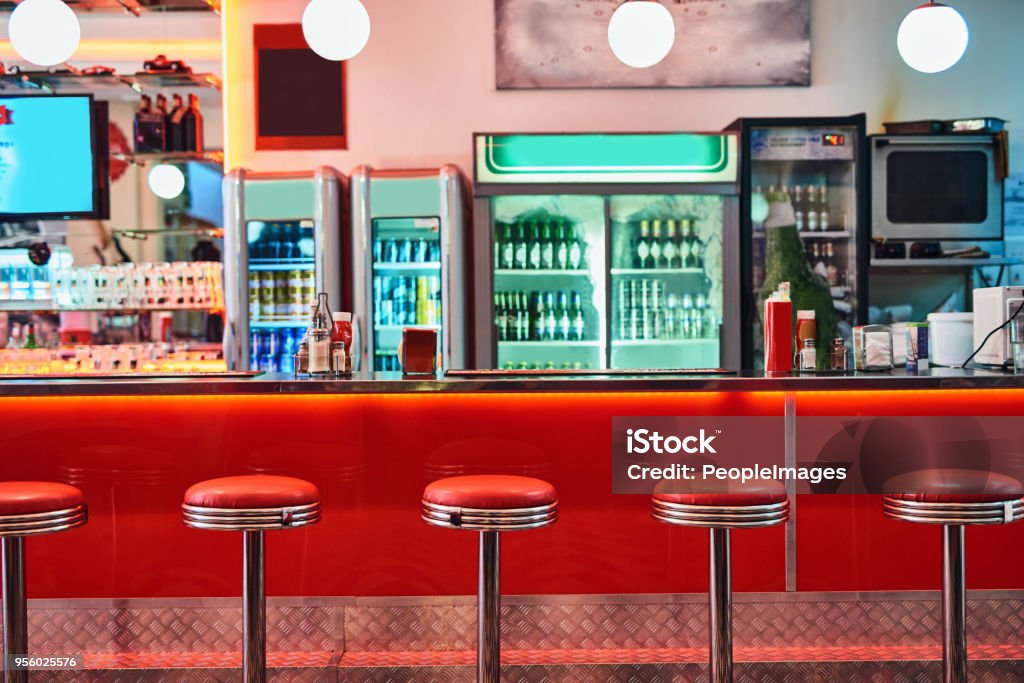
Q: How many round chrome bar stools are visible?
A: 5